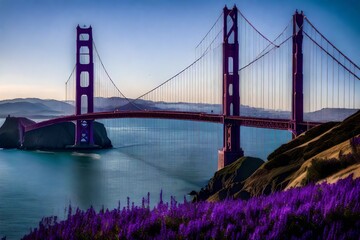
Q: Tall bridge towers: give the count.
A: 3